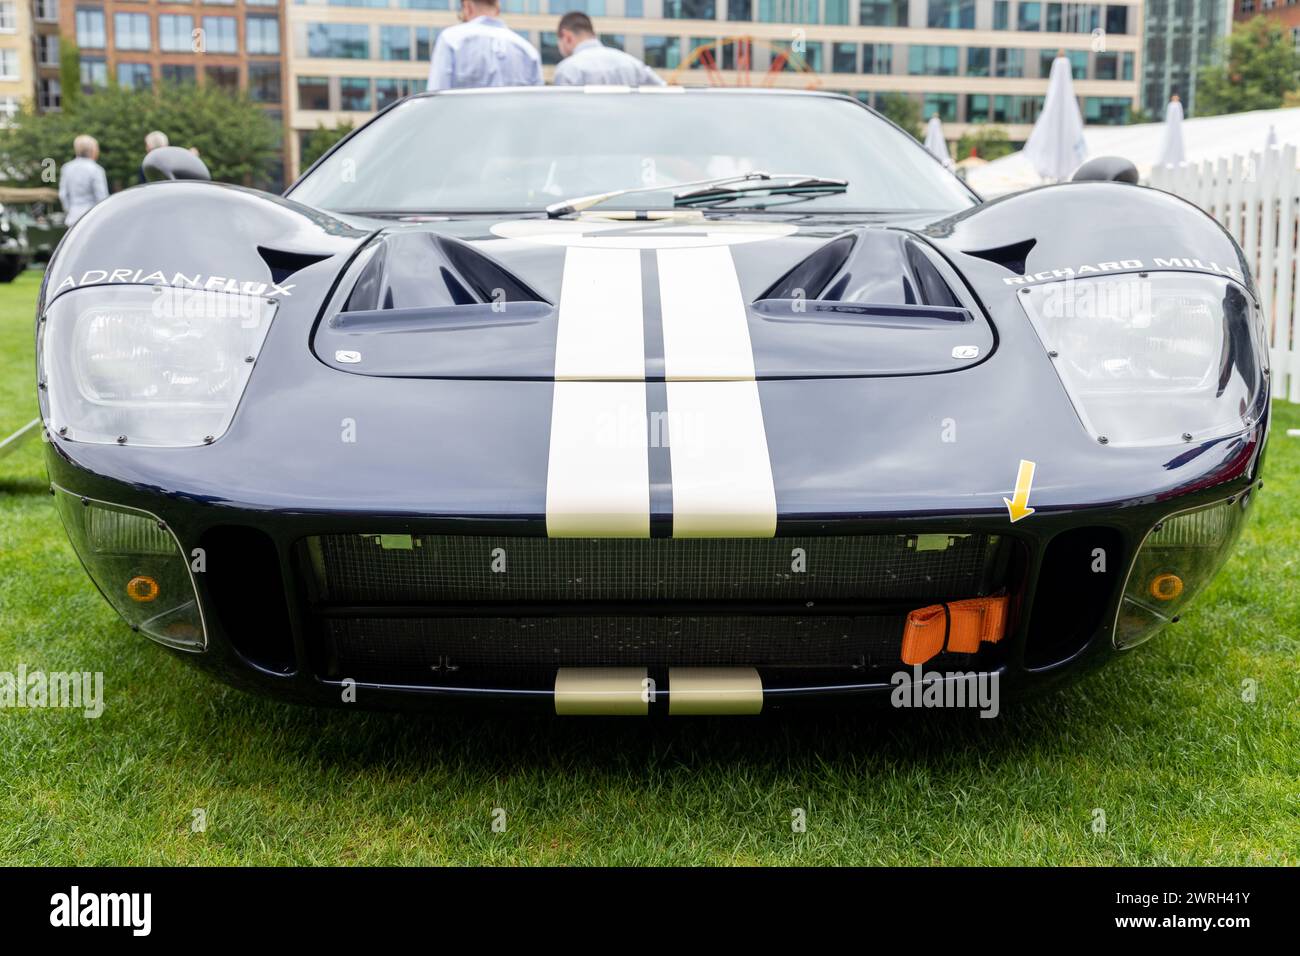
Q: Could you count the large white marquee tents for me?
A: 1